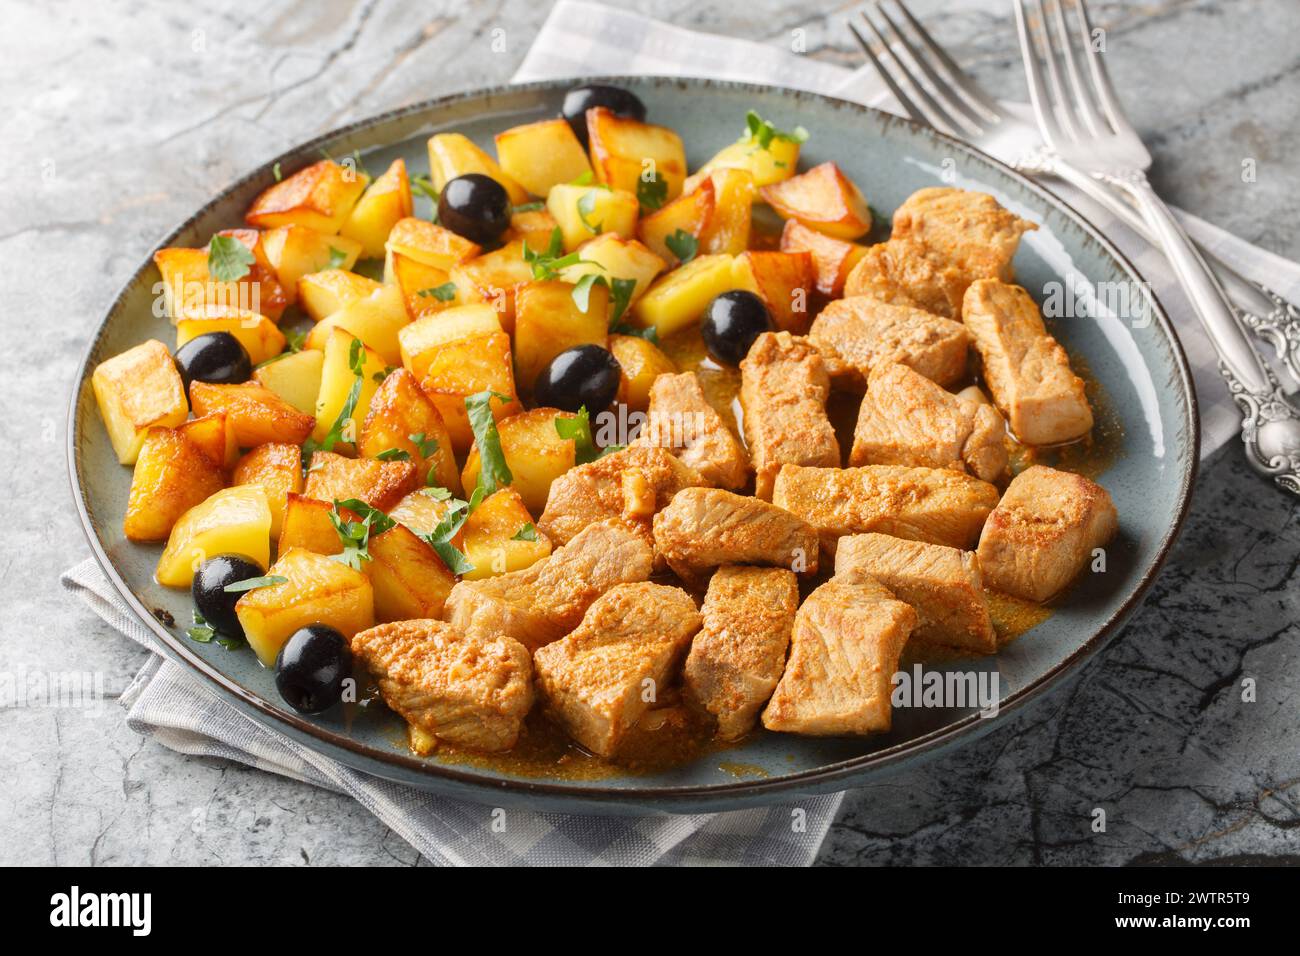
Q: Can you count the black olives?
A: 7